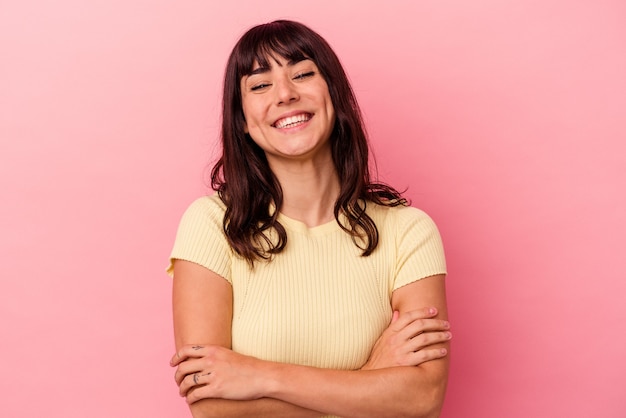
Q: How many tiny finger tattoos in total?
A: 2